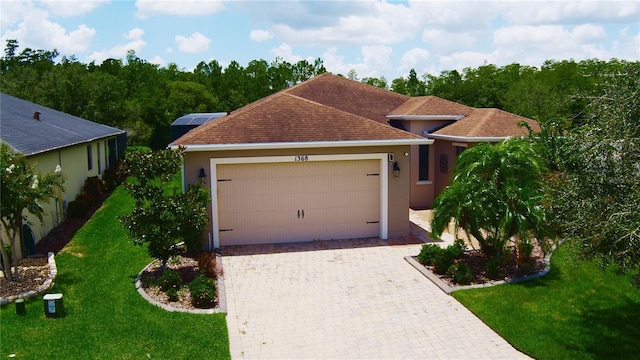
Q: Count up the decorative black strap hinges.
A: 4